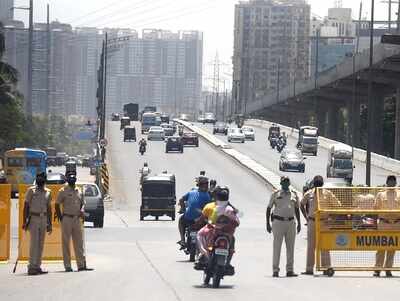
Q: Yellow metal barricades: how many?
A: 3